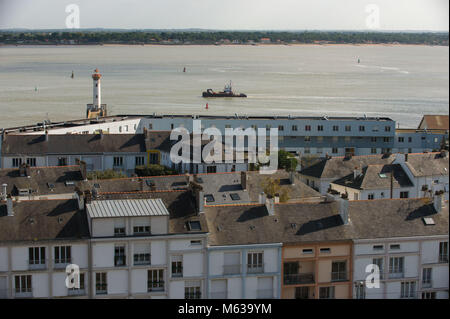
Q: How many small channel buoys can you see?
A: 5